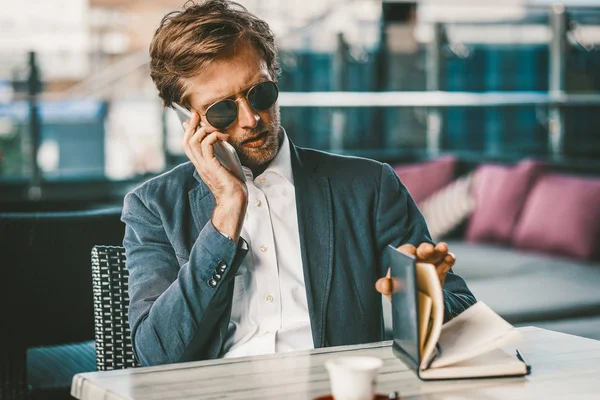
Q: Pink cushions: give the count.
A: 3